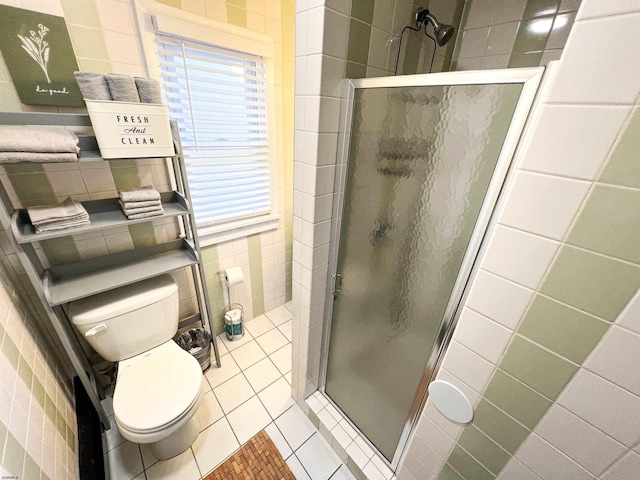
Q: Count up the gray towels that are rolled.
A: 3